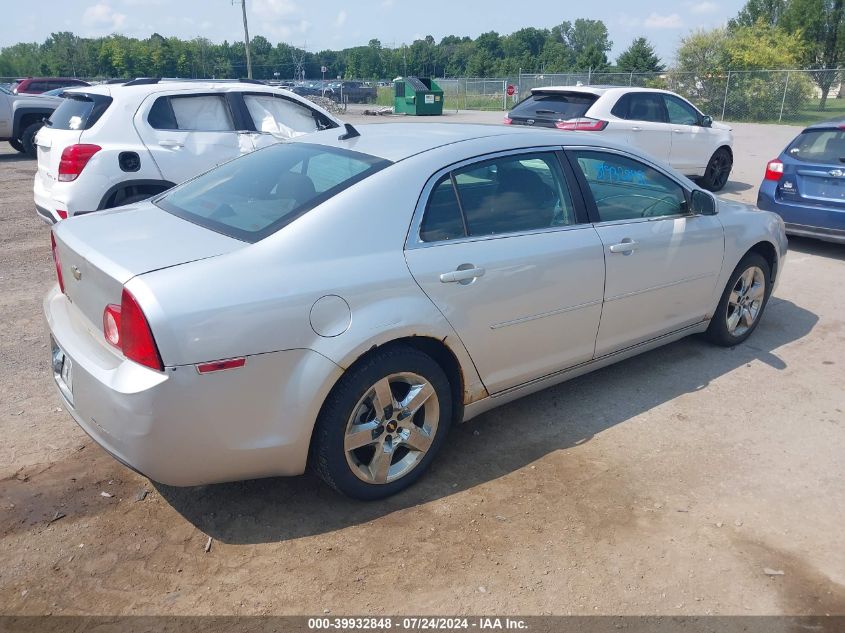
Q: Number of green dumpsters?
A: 1